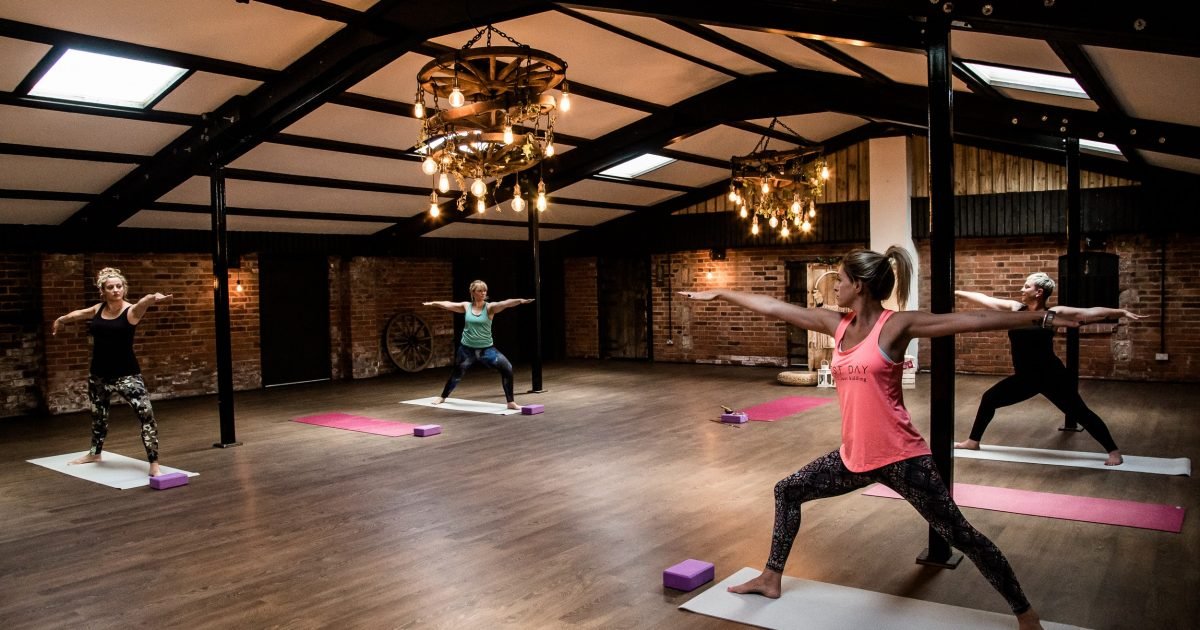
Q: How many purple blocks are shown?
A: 5